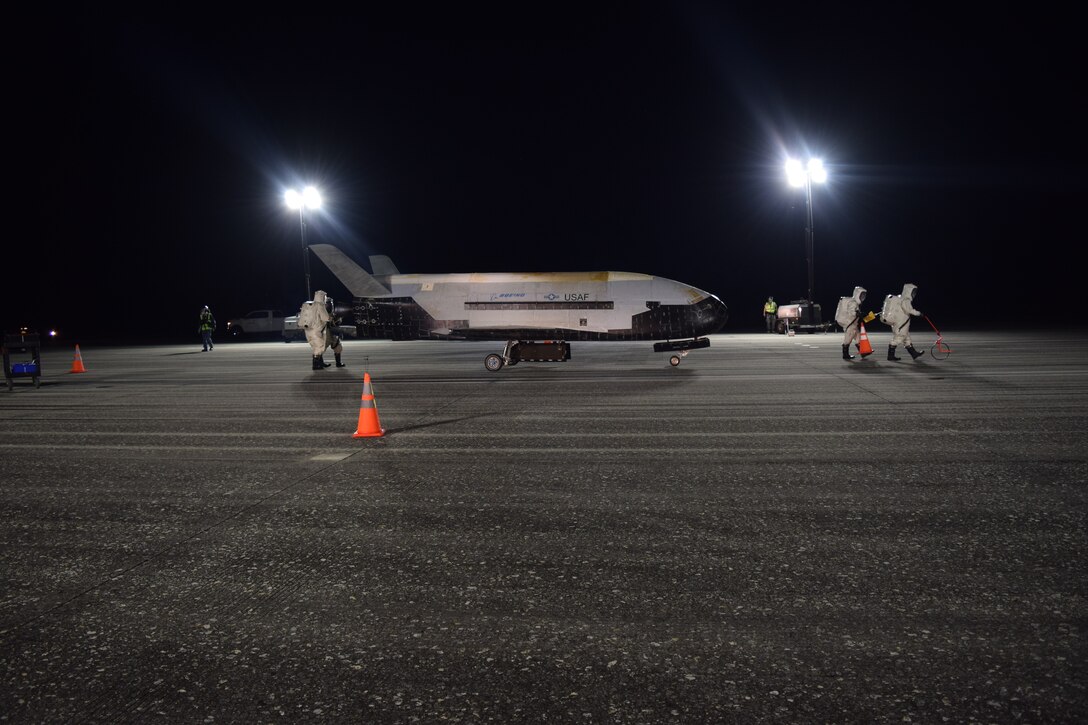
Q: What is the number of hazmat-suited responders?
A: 4